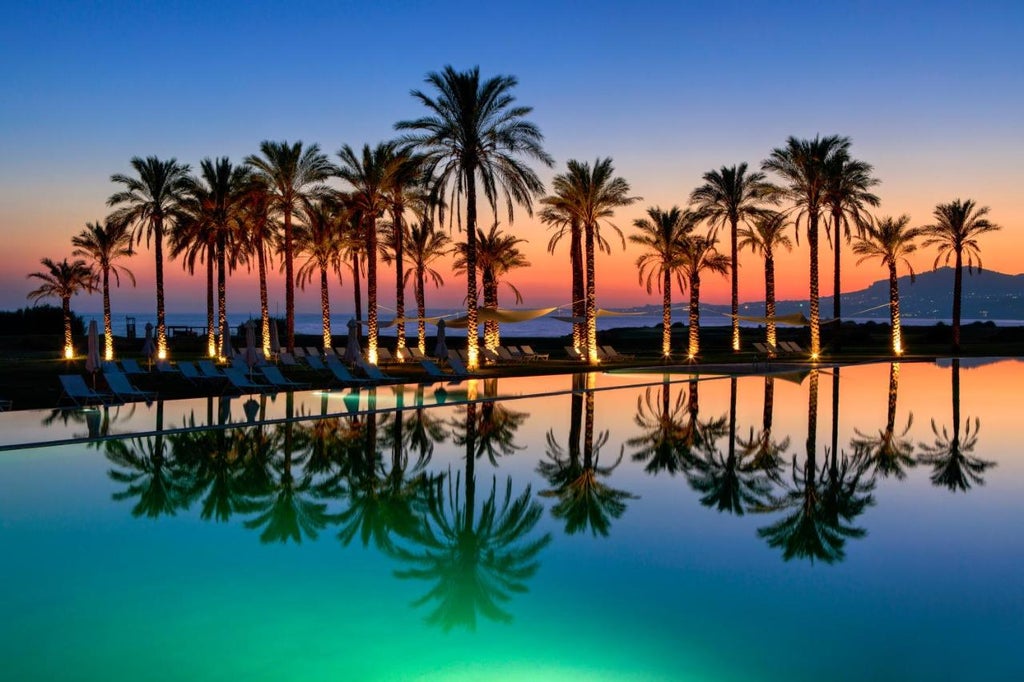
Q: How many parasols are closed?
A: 7